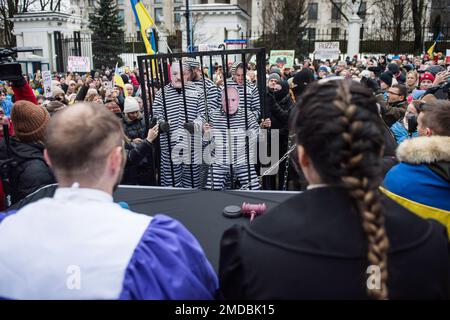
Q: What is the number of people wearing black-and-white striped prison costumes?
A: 4